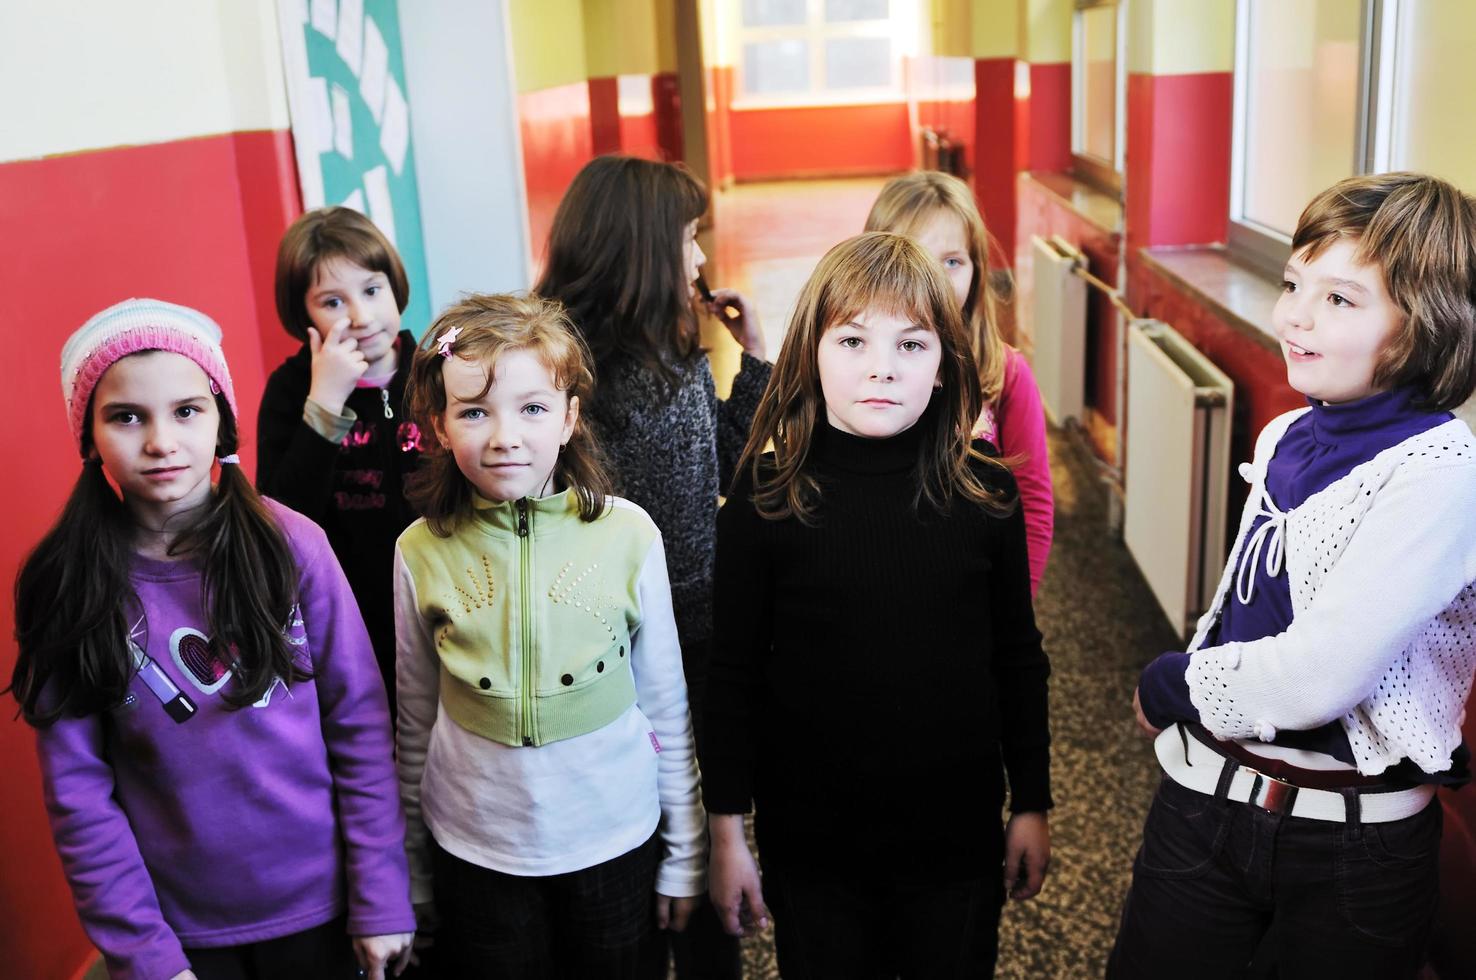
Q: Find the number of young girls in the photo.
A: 7